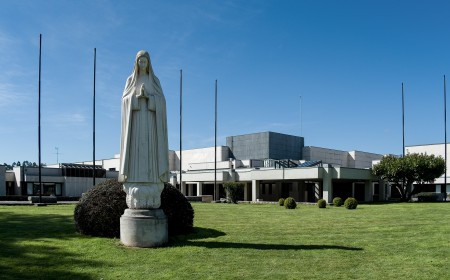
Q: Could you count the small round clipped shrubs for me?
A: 5